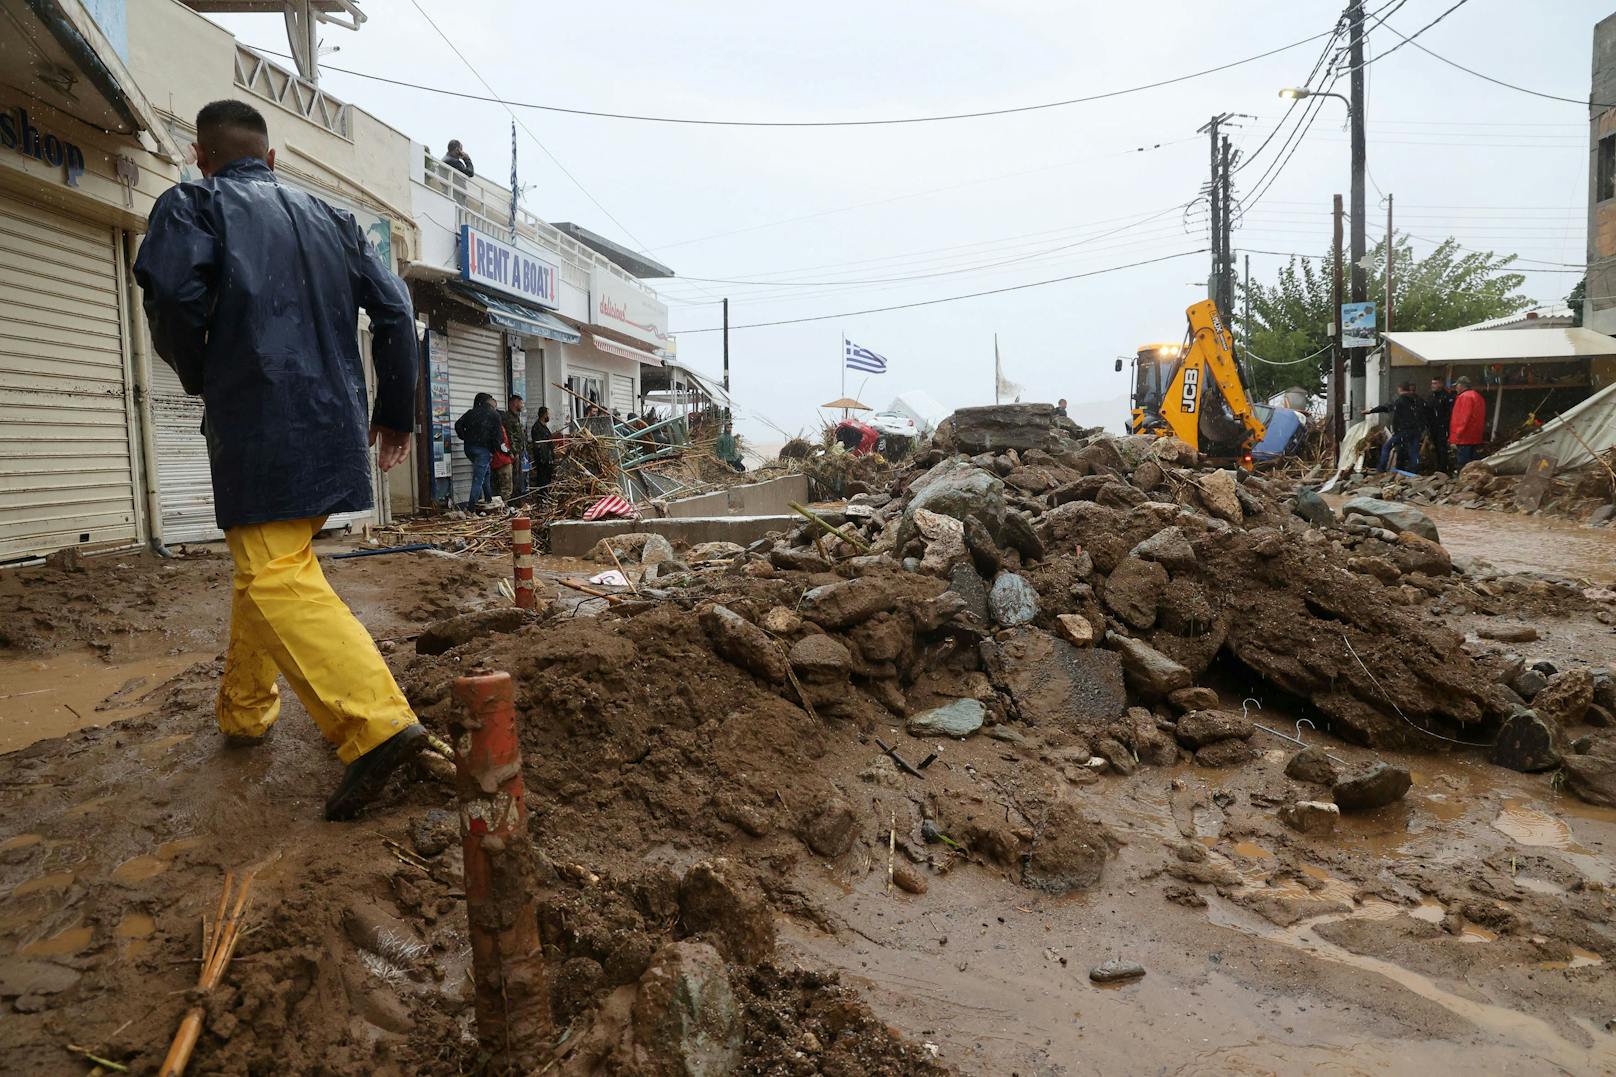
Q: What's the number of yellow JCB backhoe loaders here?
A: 1